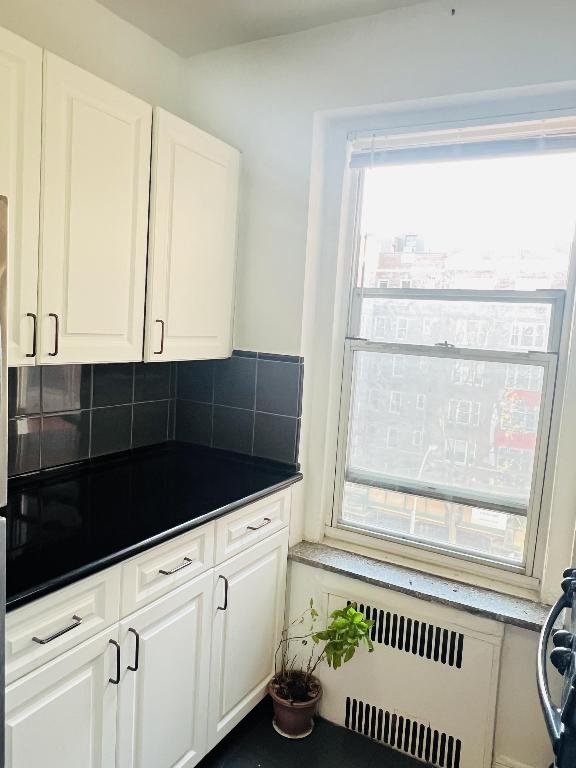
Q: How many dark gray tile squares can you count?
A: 14